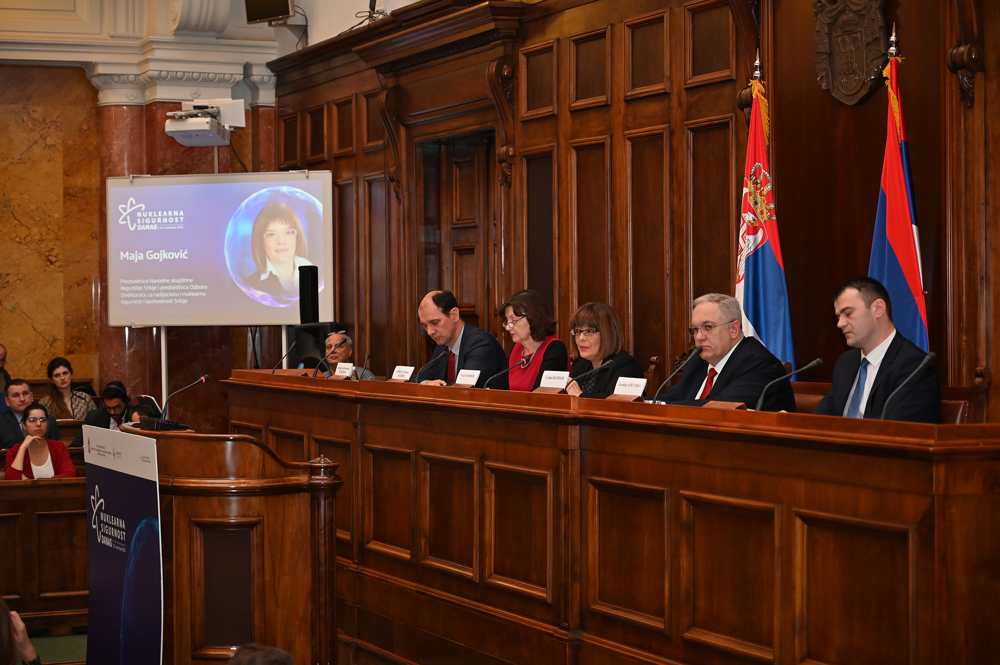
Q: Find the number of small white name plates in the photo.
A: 5